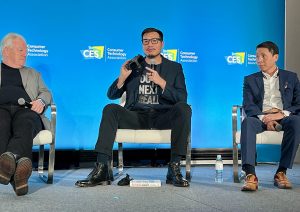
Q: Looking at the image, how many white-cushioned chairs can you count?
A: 3